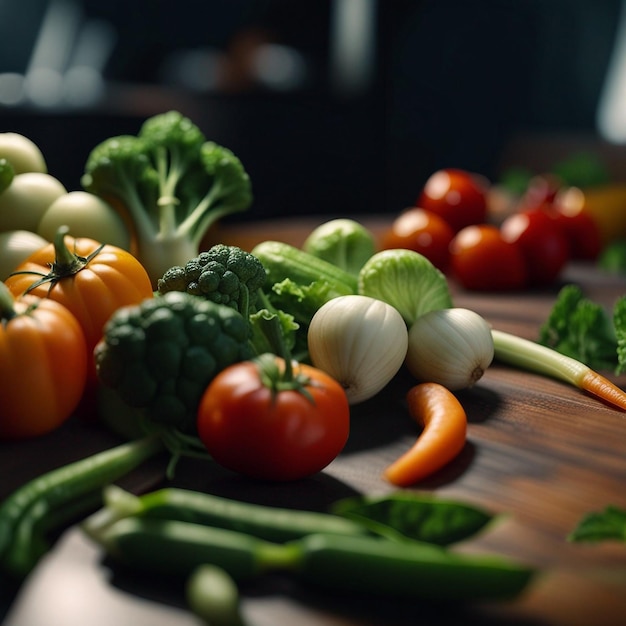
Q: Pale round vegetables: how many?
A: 6